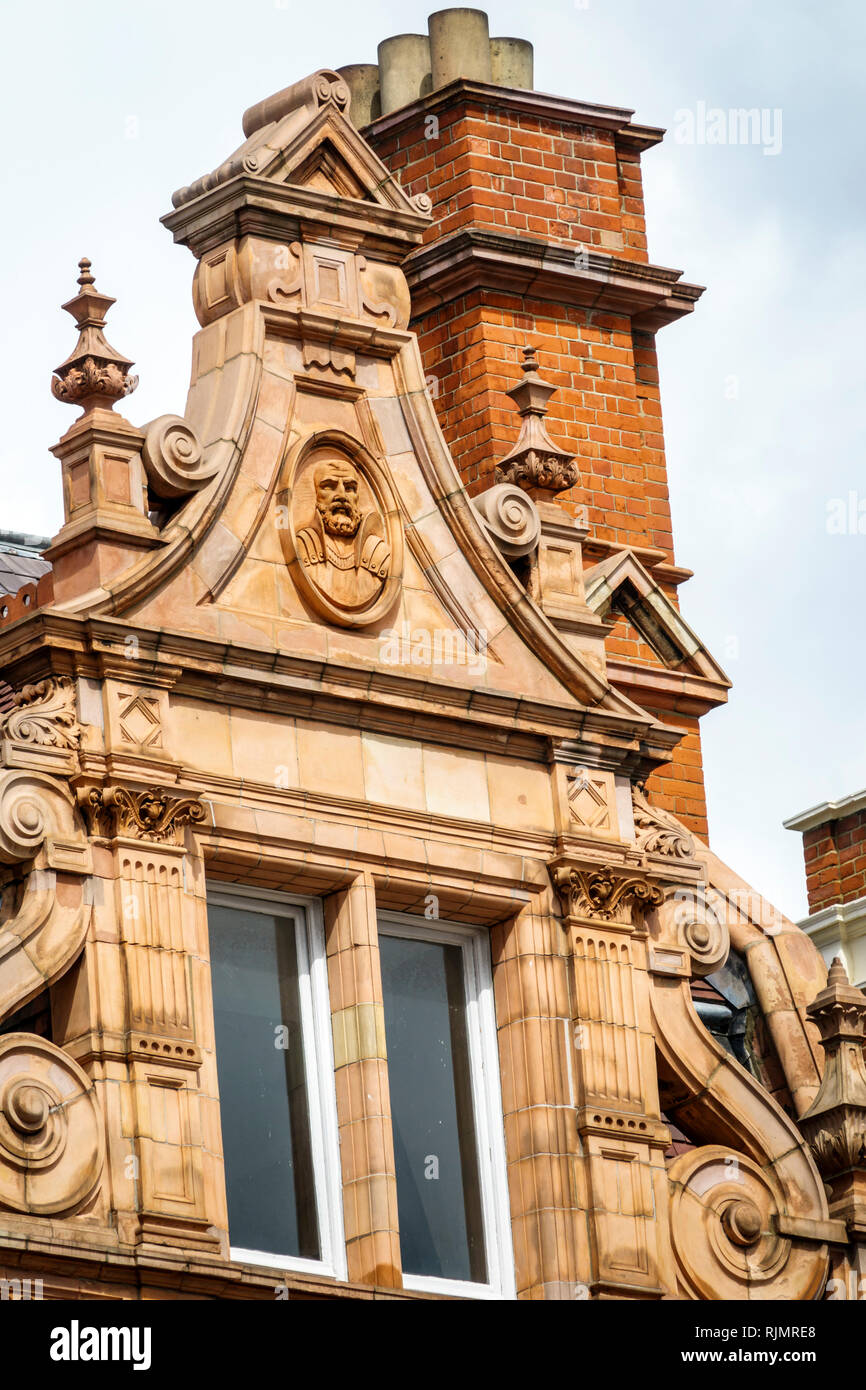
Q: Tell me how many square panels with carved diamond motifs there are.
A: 2